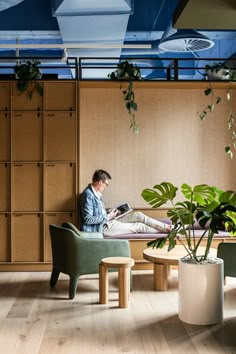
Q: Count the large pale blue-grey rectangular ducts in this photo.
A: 1